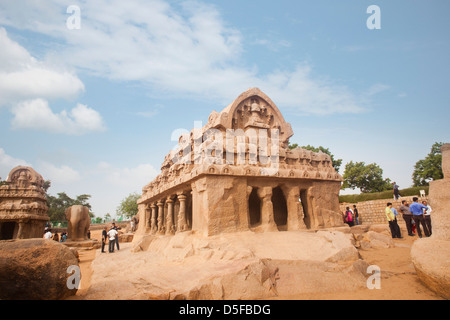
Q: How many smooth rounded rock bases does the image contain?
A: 2